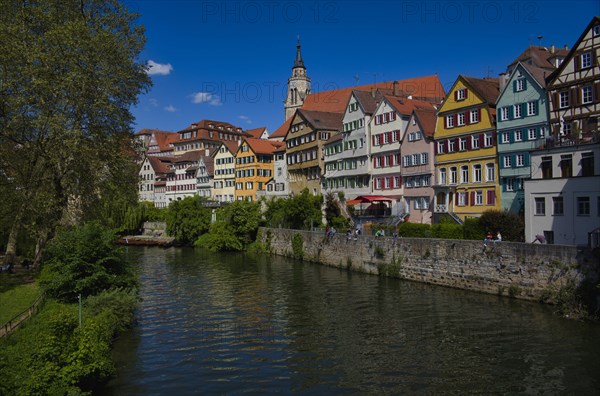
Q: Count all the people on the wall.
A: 10